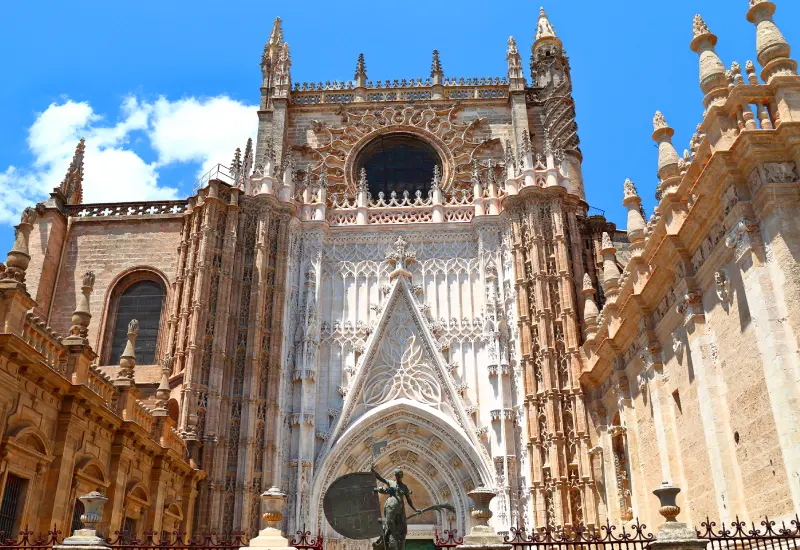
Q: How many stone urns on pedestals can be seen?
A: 4